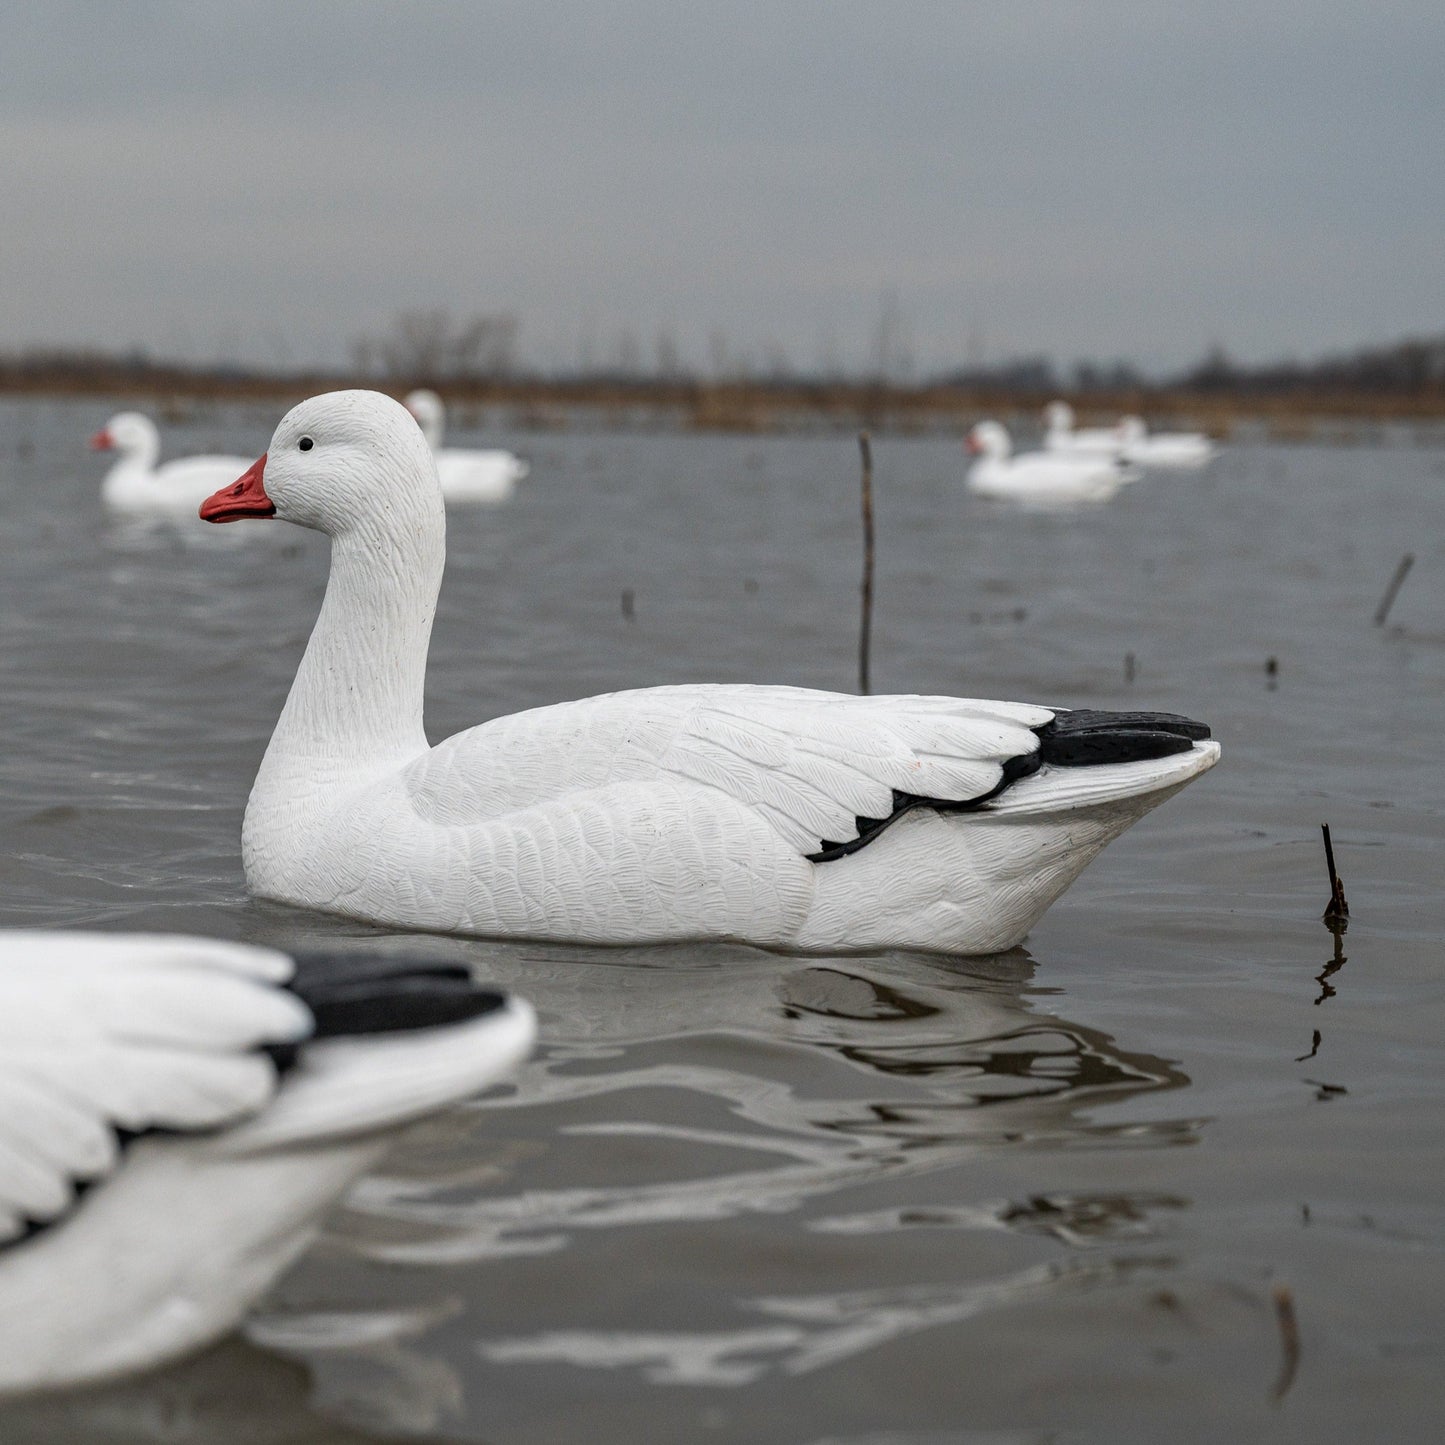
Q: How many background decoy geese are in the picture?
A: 5